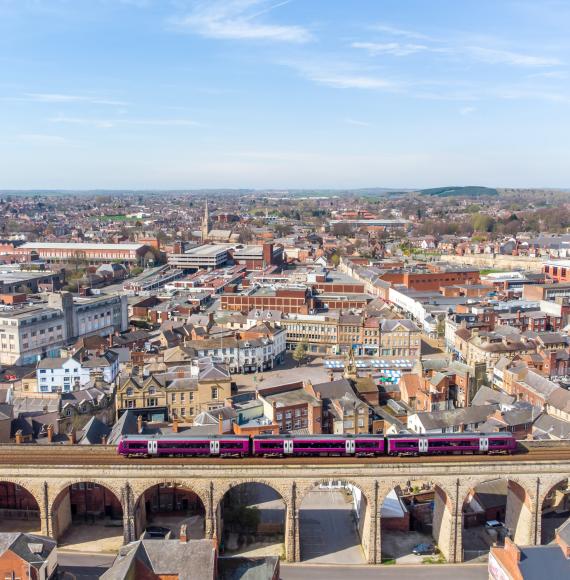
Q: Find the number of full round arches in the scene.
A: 6